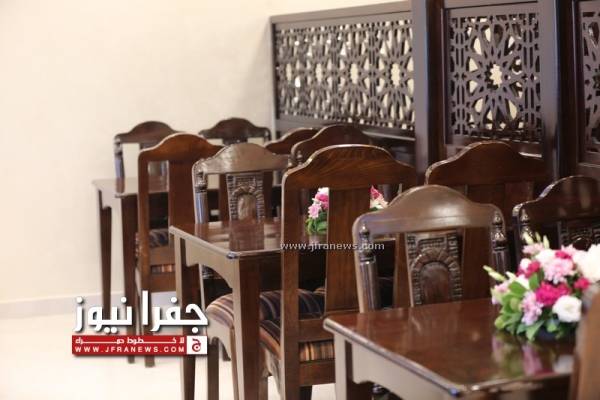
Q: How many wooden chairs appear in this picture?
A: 10